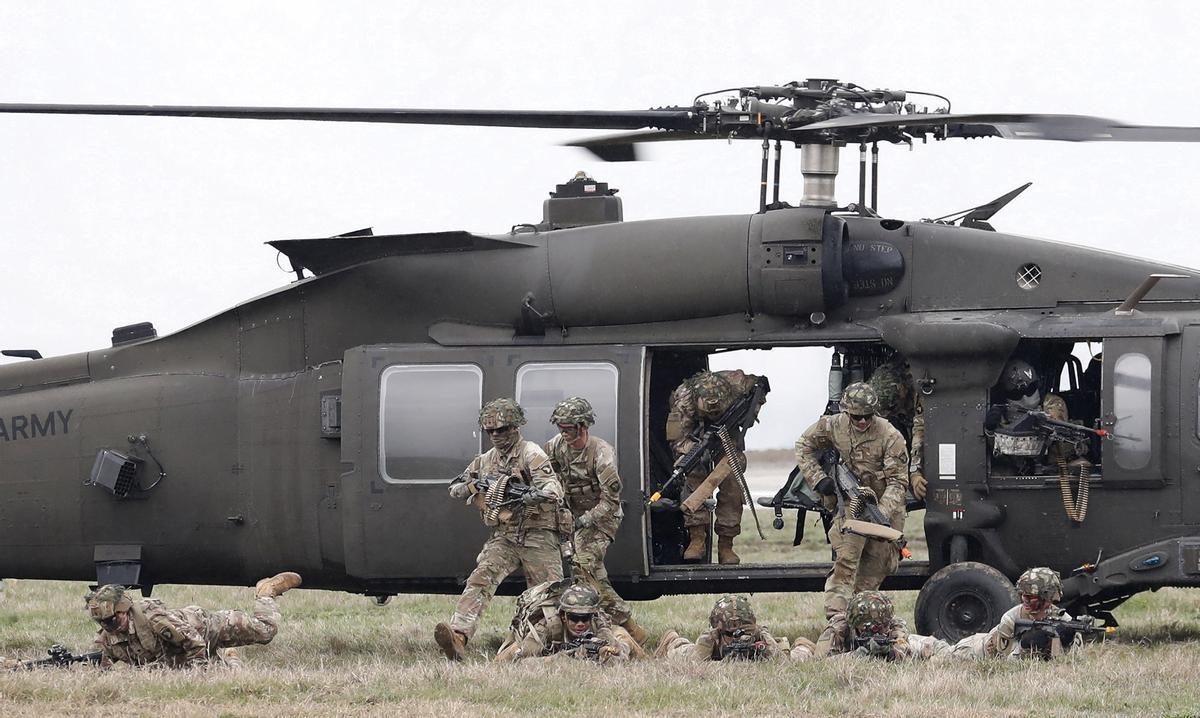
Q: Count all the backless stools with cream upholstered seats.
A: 0